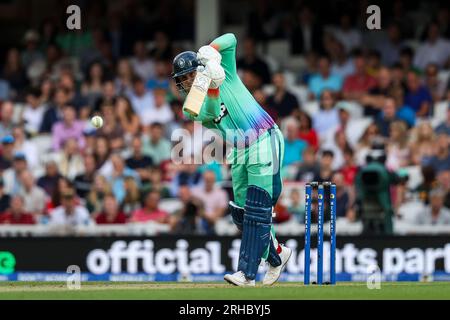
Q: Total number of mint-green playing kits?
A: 1